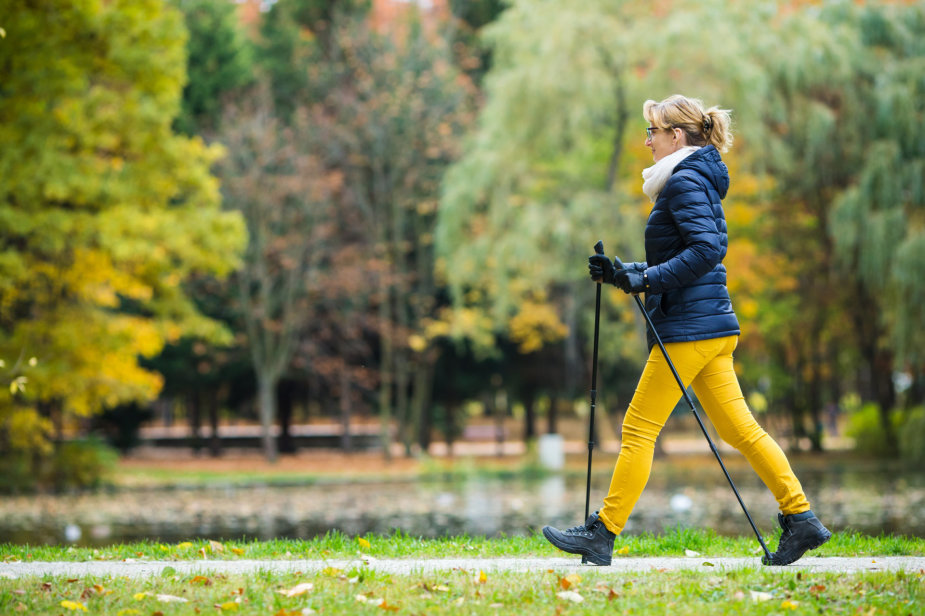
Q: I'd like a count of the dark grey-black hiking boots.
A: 2